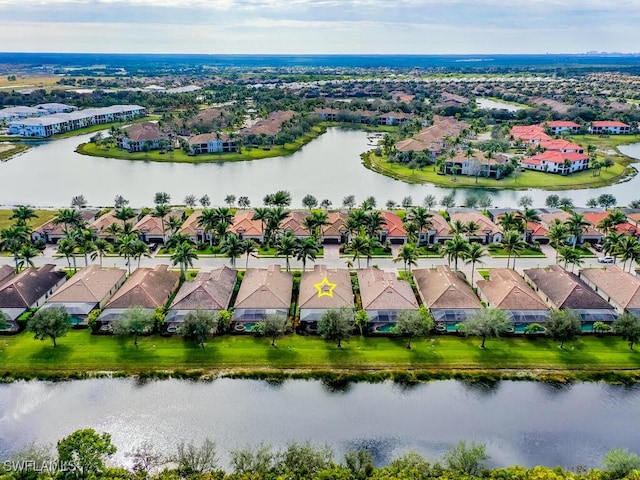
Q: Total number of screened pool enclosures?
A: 11